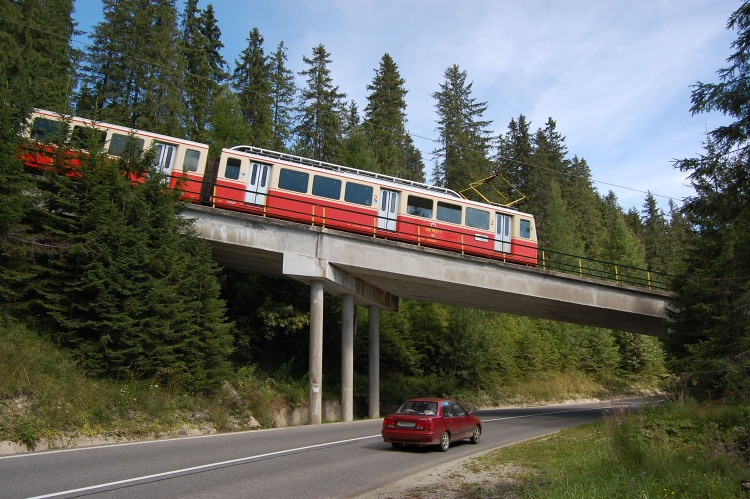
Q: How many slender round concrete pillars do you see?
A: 3